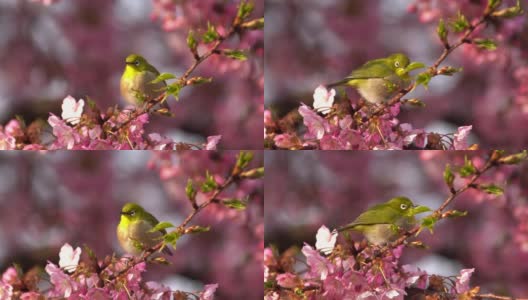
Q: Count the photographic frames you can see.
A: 4